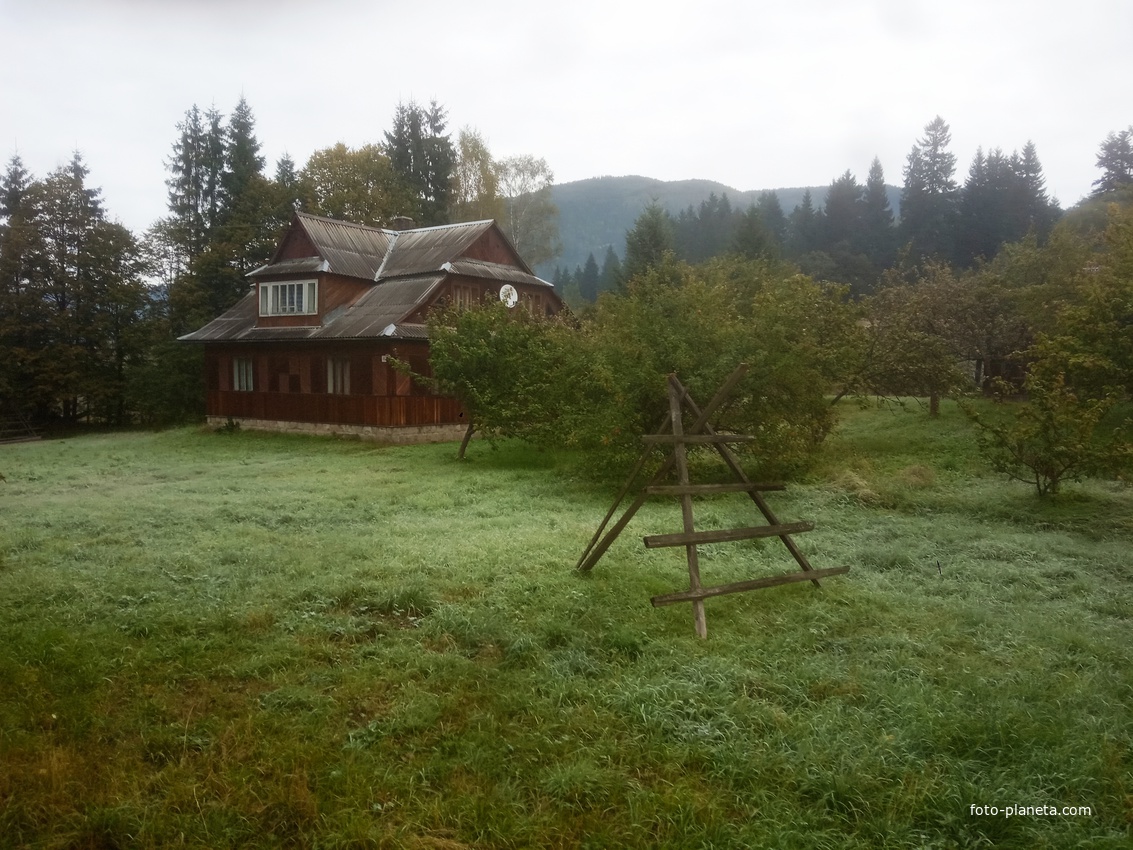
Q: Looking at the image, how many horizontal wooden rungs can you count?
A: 4